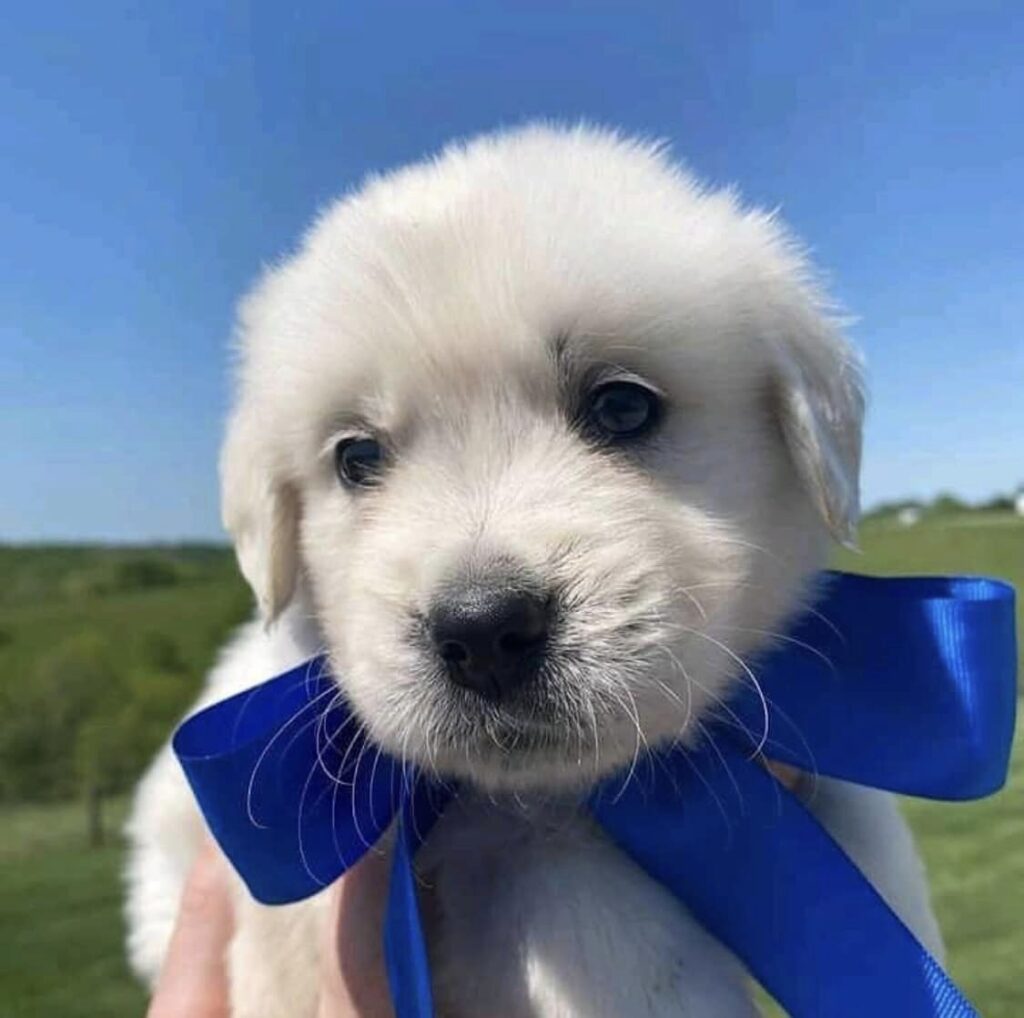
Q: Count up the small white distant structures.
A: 2